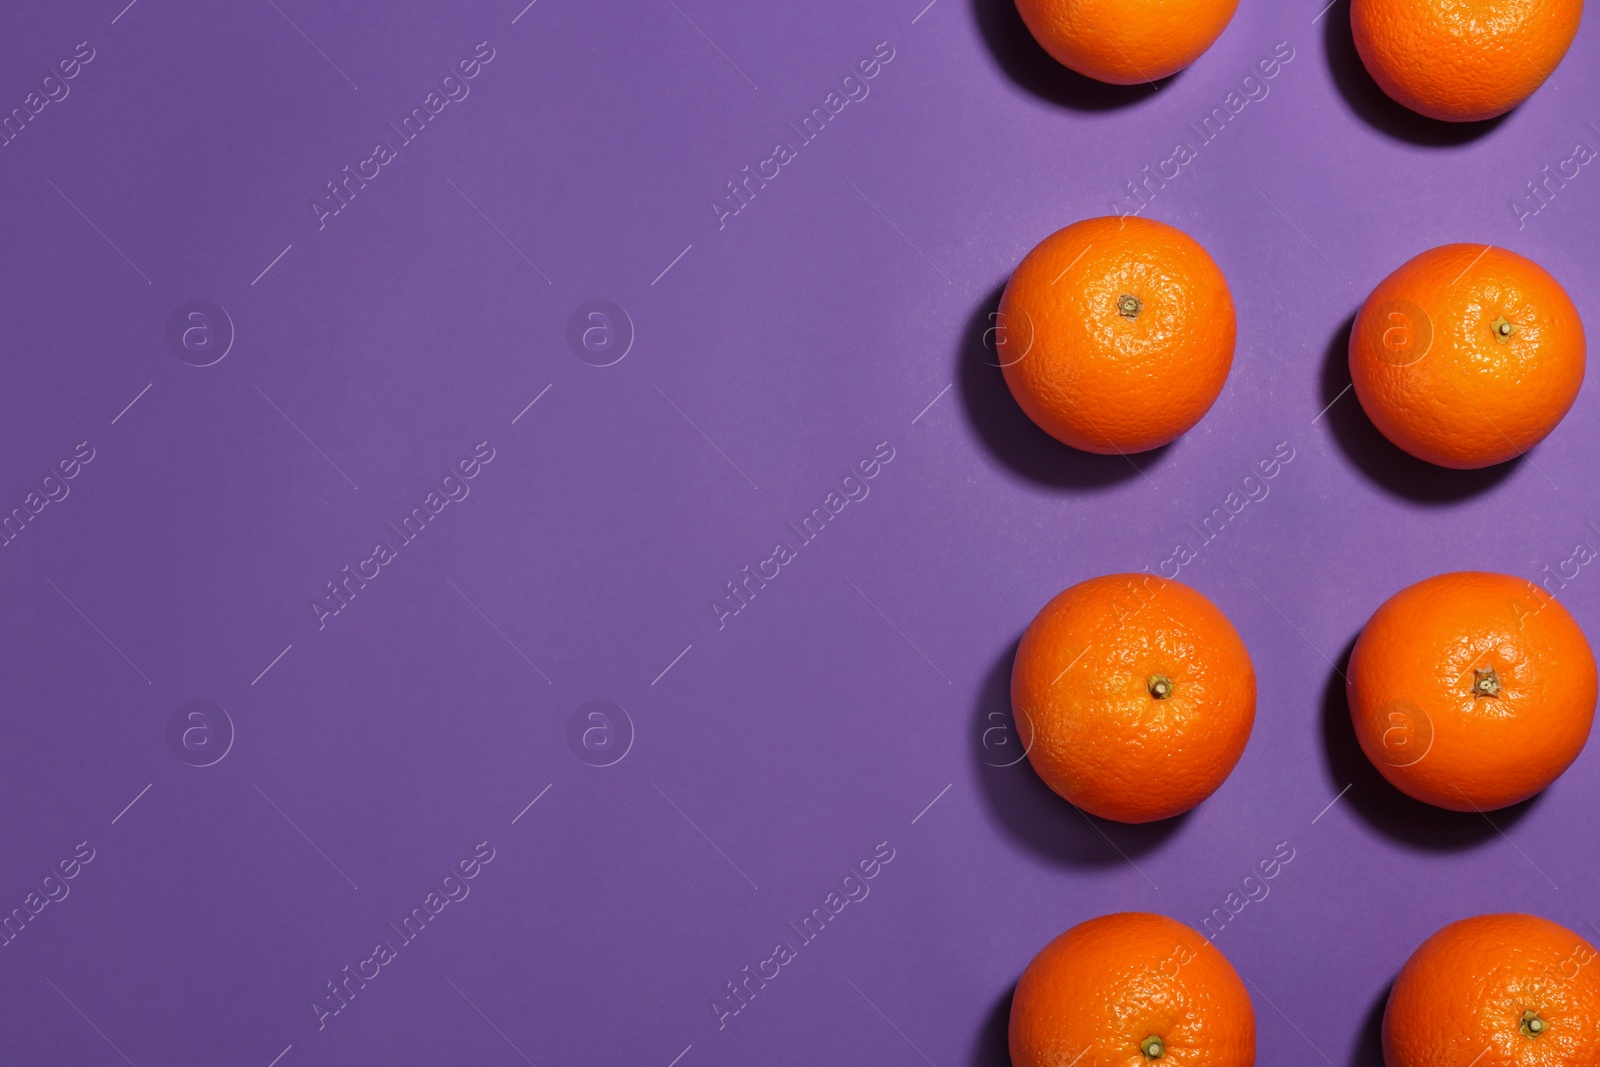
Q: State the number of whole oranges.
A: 4